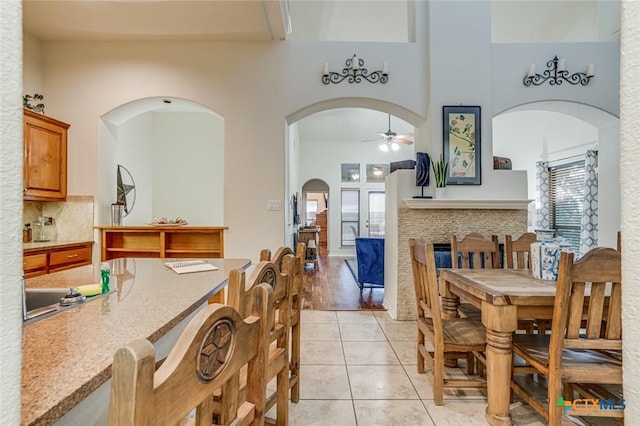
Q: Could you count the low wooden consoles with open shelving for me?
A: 1